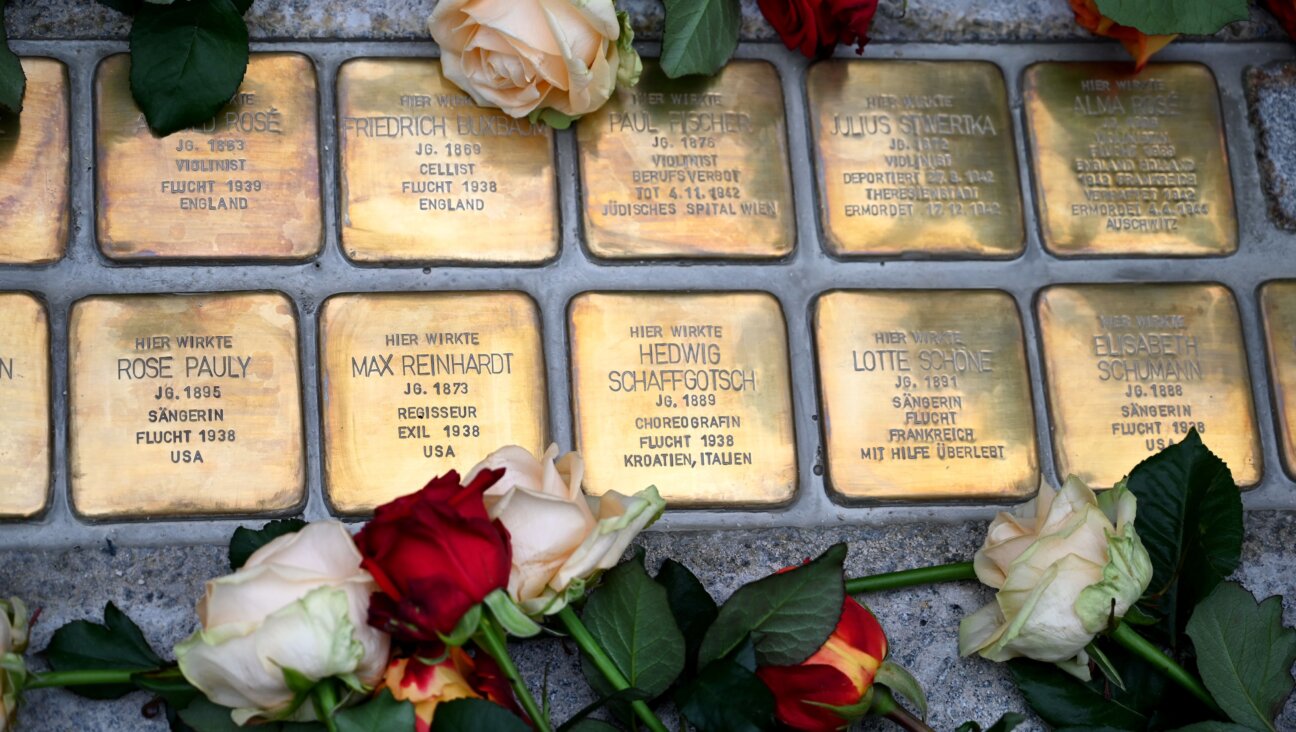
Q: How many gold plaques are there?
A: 13